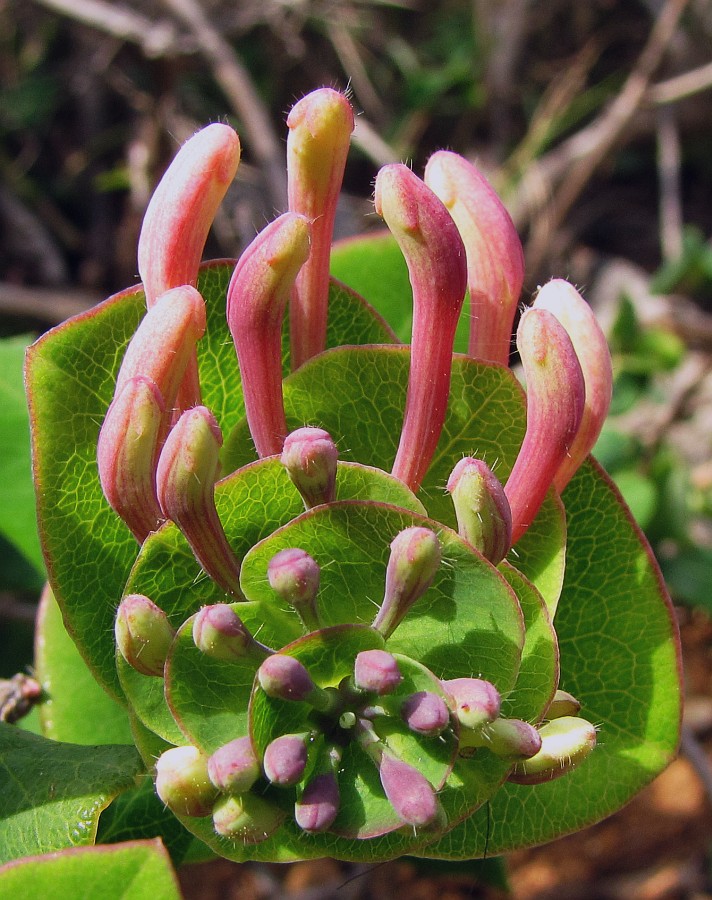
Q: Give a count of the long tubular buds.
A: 10